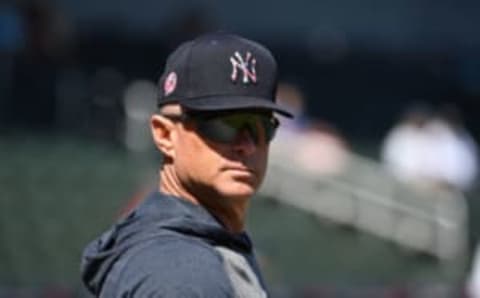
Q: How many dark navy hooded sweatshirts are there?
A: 1